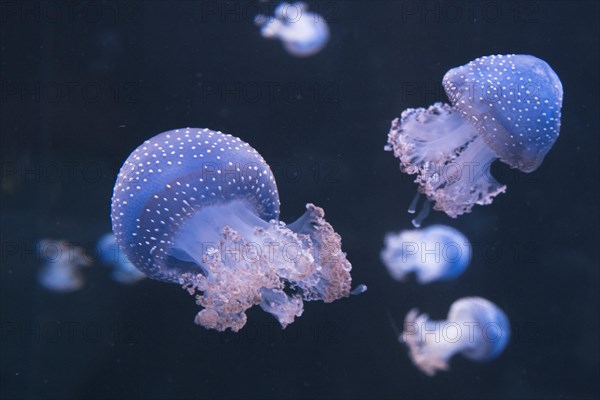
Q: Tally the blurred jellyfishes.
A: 5